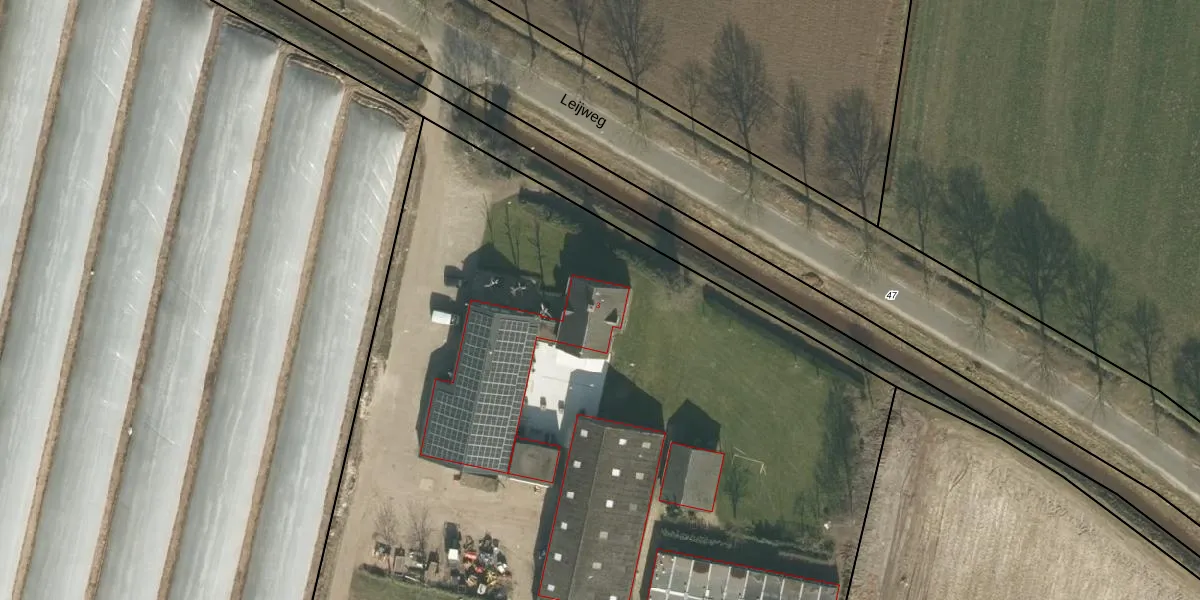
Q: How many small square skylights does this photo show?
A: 15